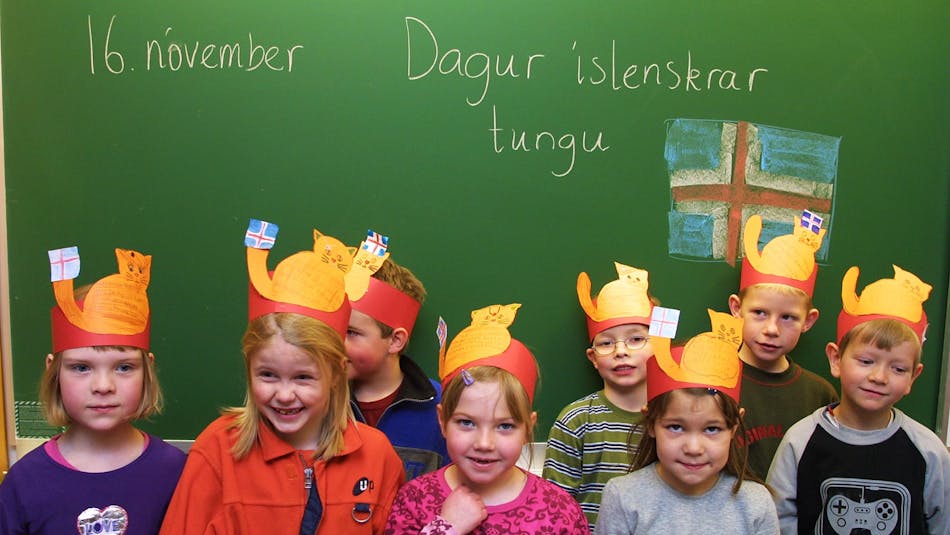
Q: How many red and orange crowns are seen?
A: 8